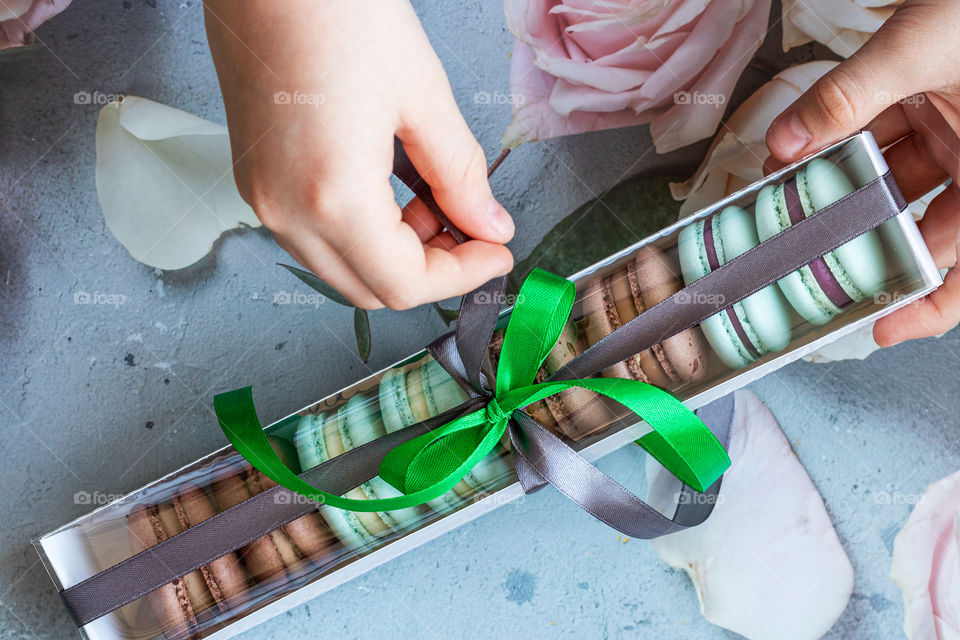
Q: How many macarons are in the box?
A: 8